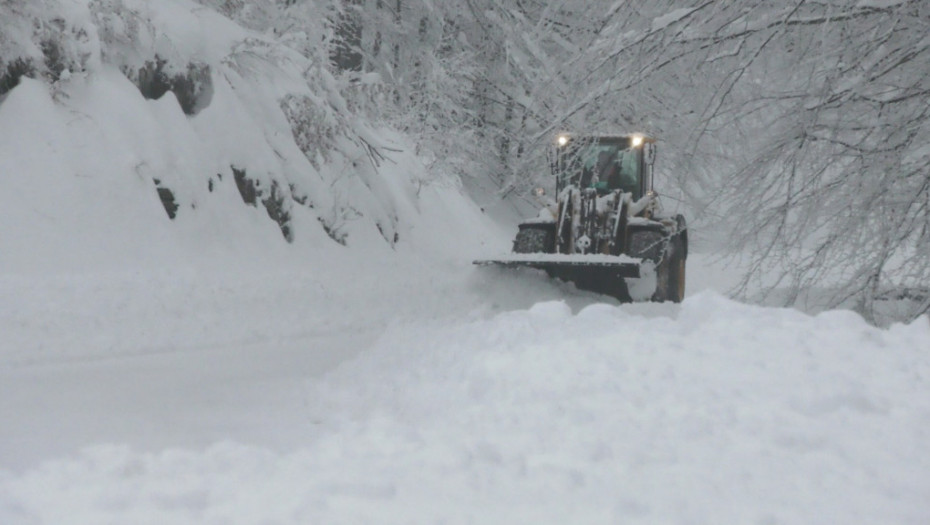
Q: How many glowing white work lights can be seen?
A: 2